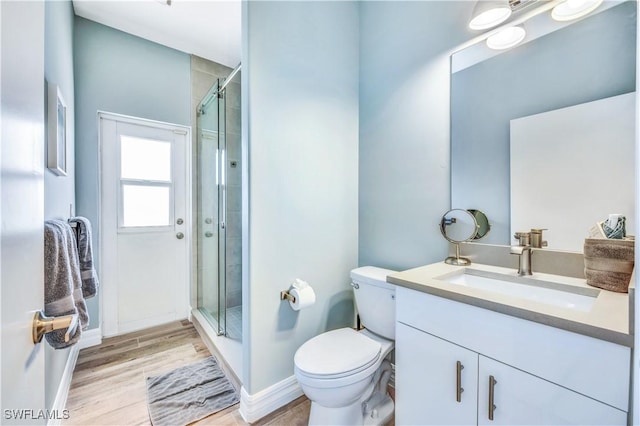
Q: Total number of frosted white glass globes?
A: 3